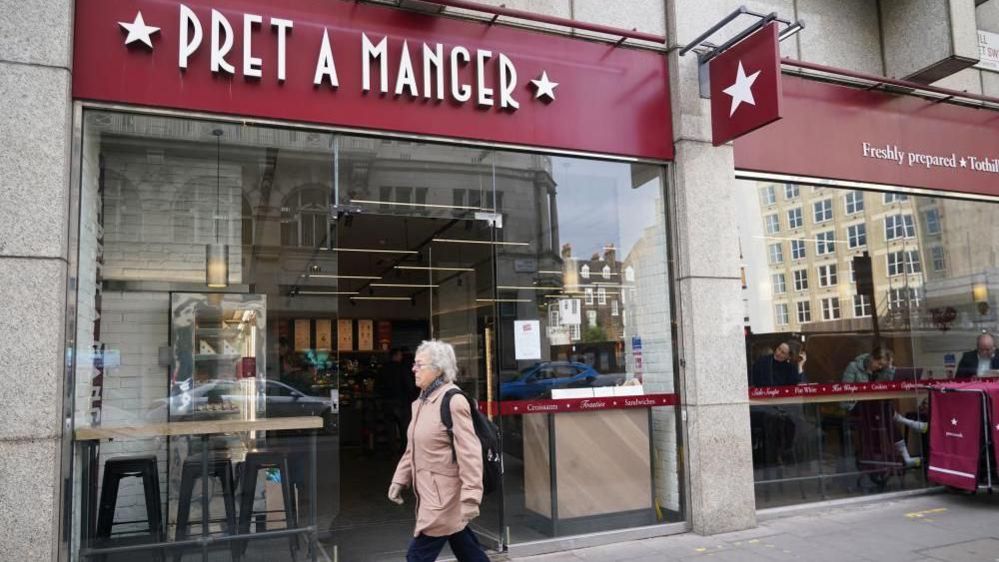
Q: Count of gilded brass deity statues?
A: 0